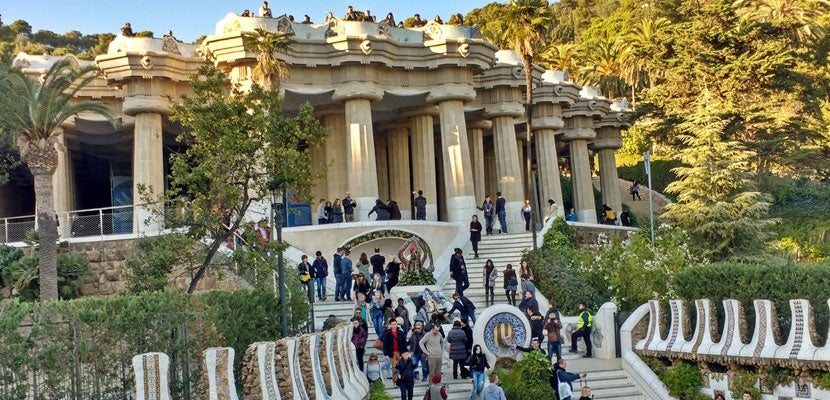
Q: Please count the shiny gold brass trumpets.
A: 0